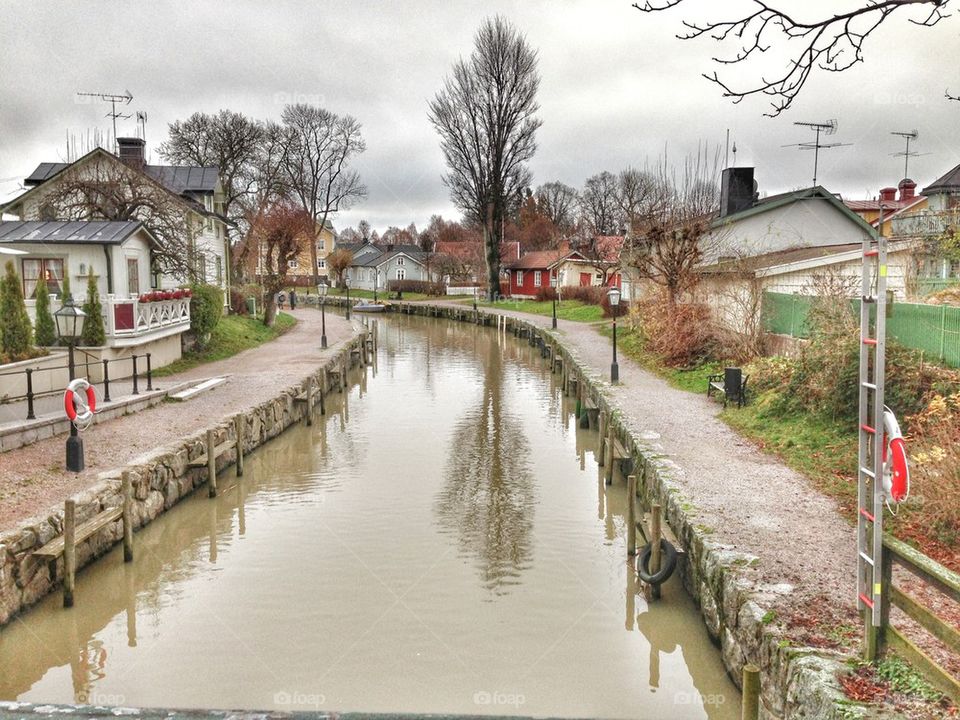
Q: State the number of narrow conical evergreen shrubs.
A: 4